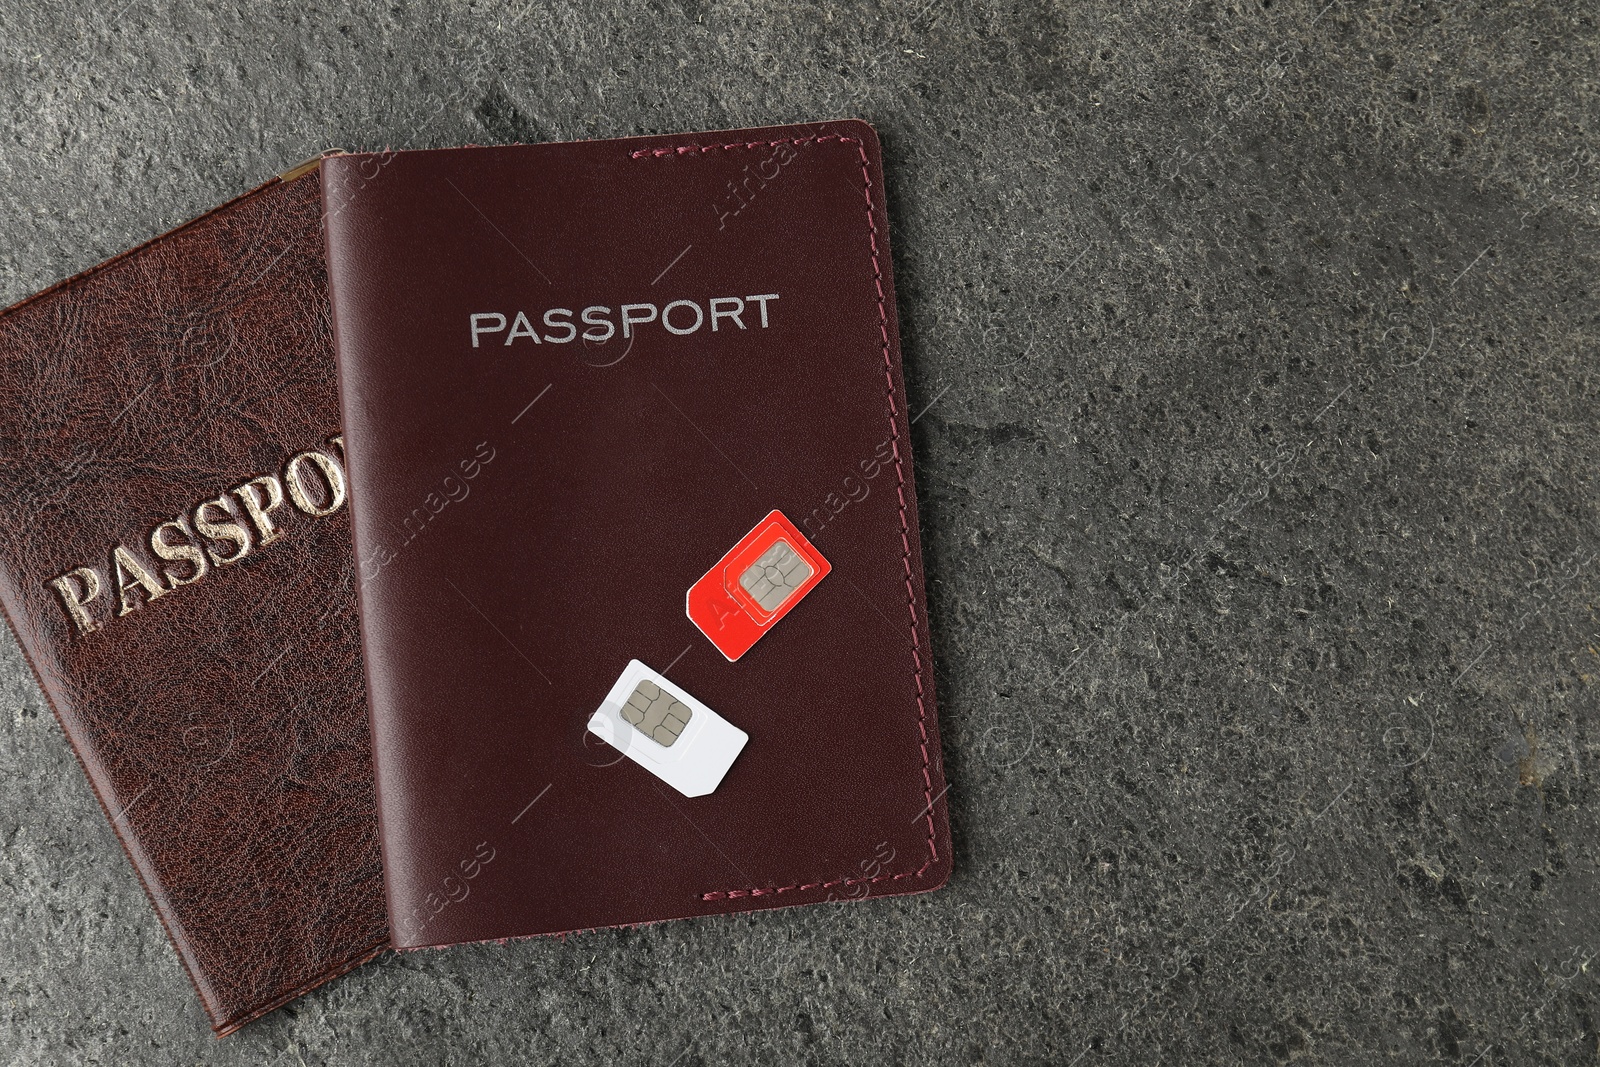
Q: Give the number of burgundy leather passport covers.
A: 2